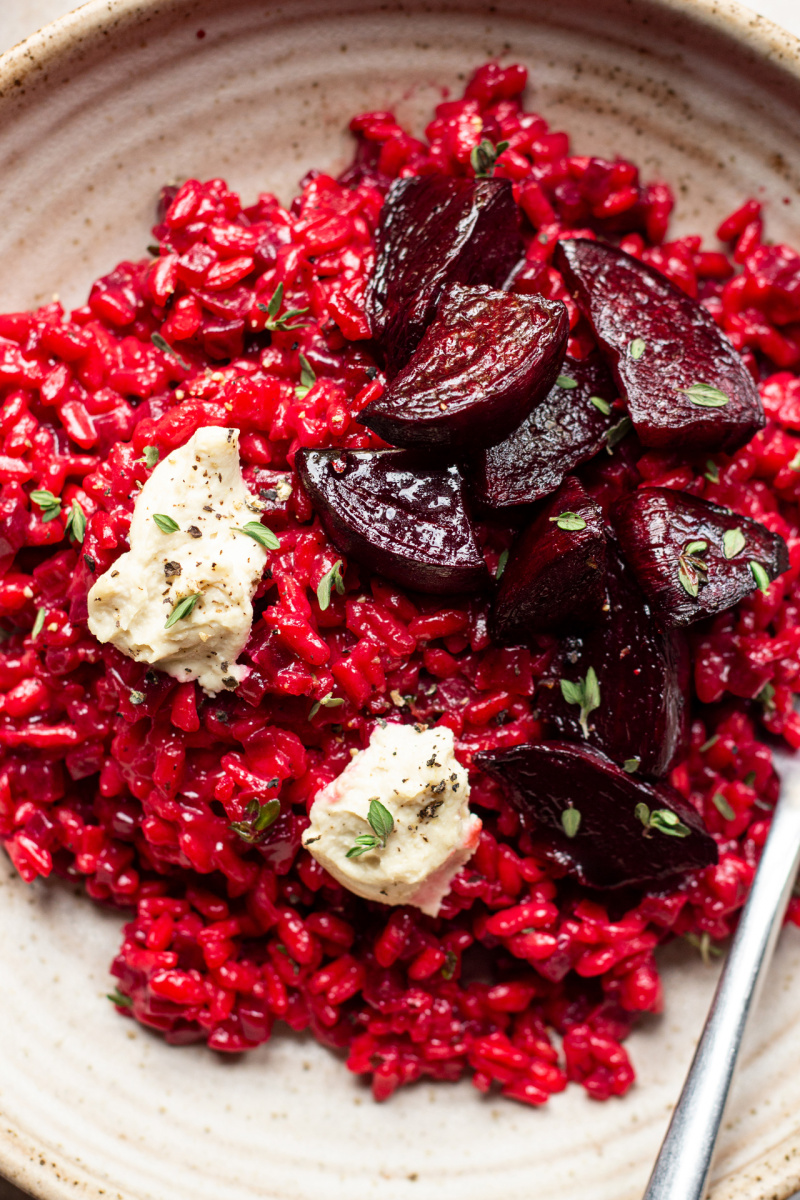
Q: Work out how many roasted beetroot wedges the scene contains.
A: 9